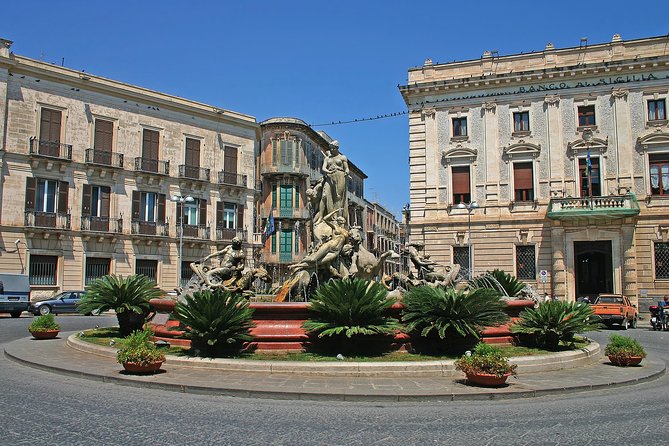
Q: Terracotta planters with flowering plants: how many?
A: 4